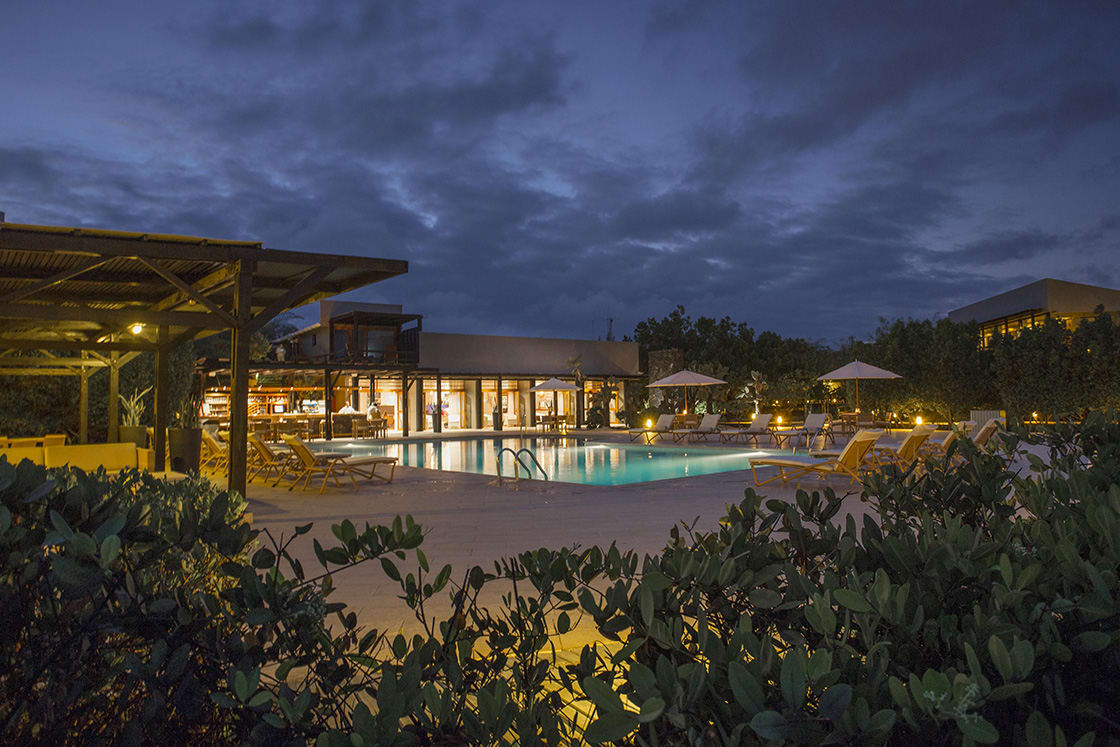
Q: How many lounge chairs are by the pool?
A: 12